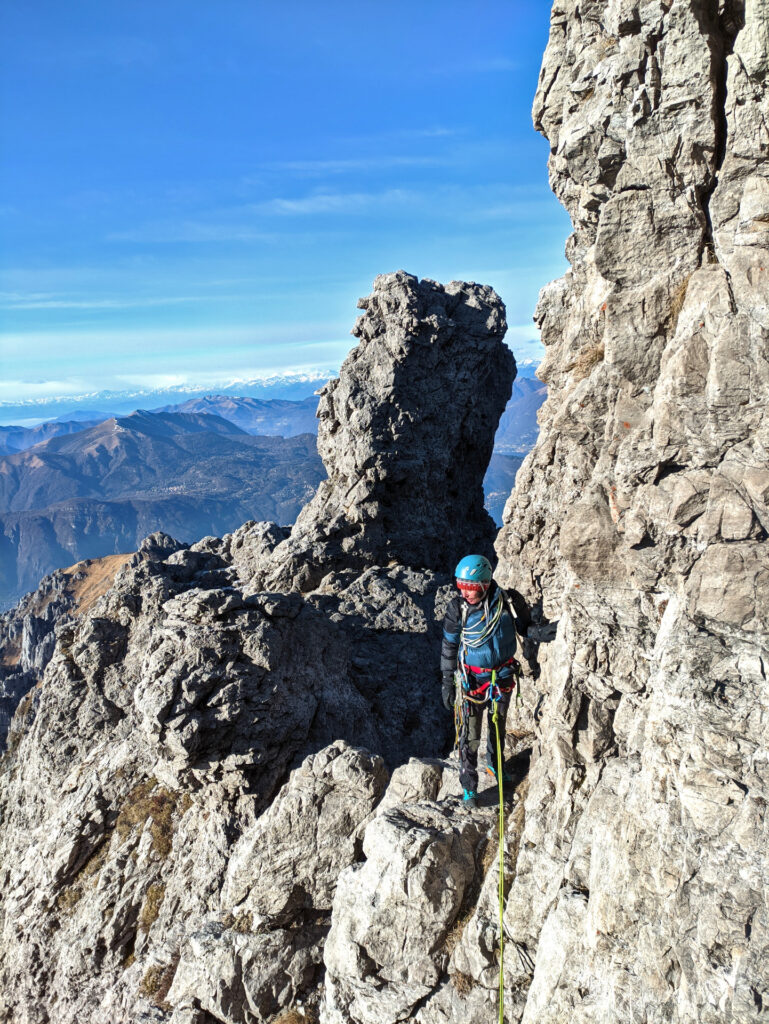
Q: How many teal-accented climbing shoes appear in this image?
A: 2